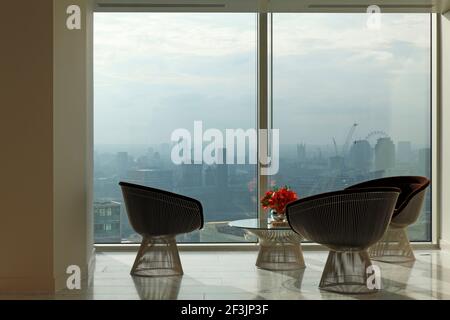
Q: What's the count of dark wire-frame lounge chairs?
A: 3